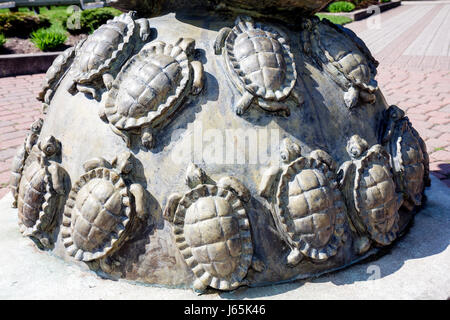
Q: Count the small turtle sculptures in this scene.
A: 12